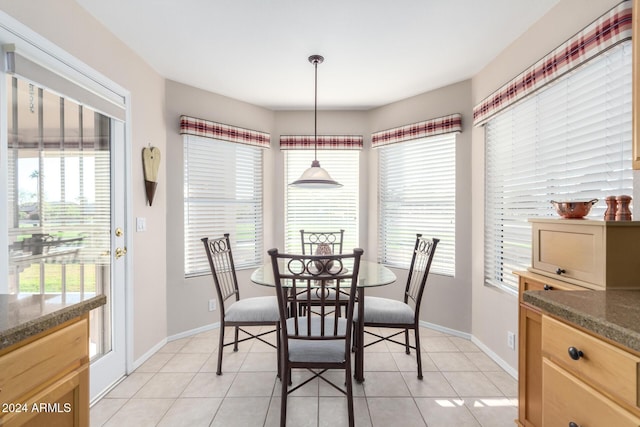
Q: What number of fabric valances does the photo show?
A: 4